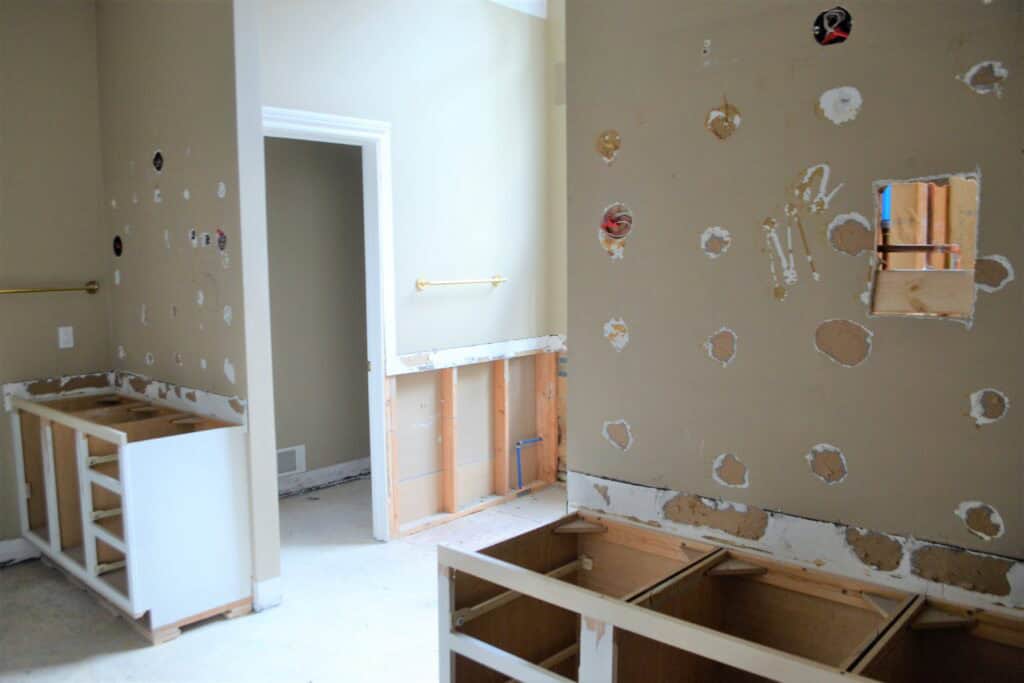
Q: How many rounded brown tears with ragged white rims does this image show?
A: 11